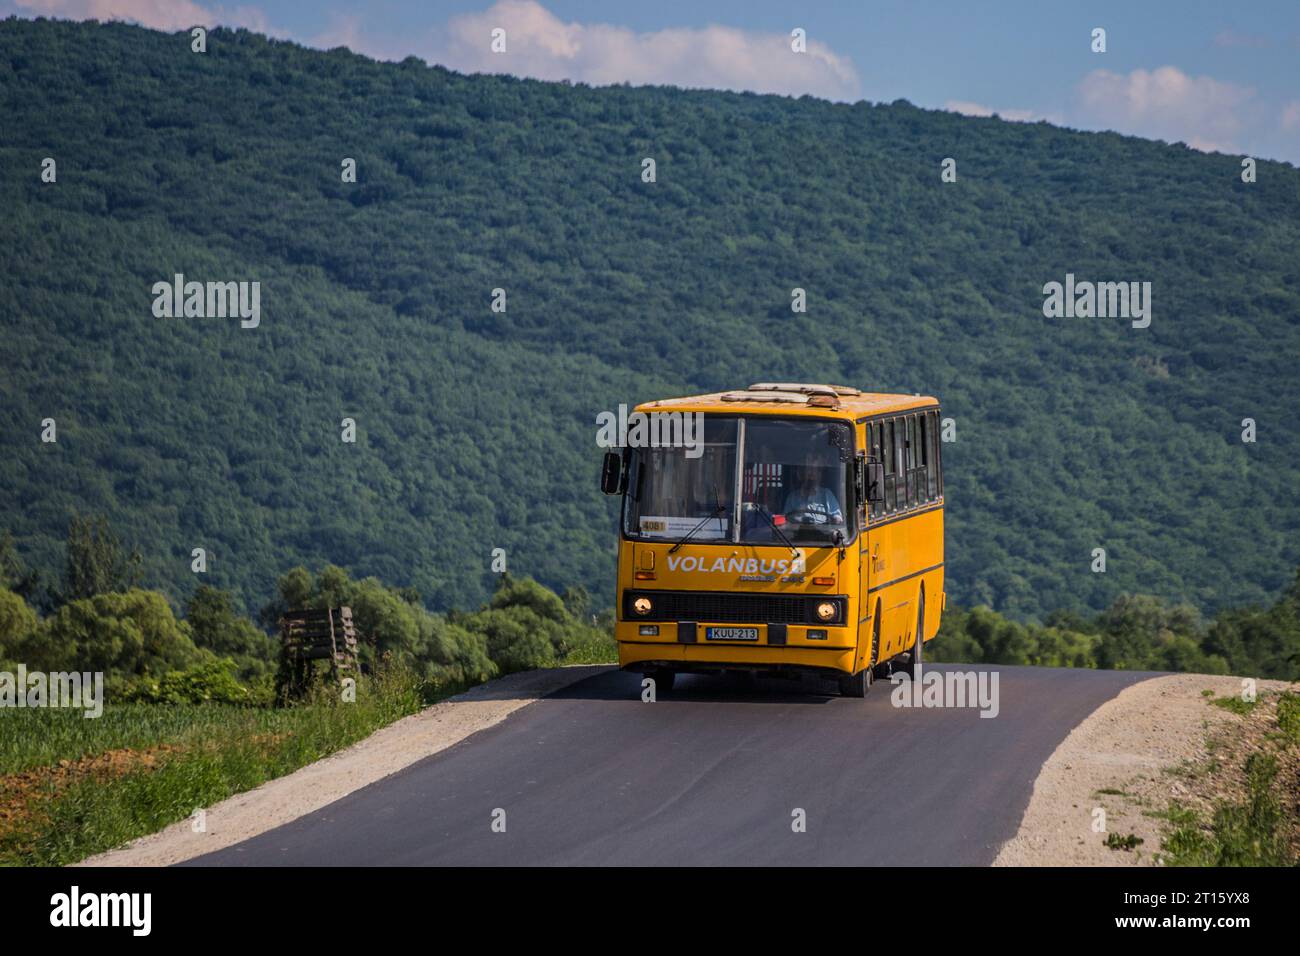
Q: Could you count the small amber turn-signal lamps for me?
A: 2